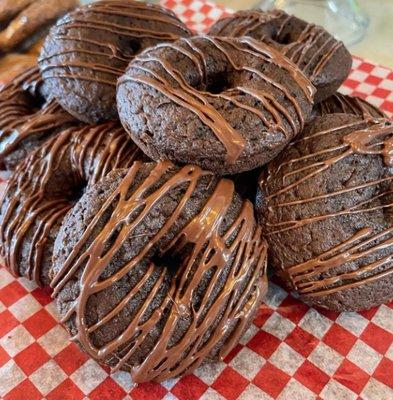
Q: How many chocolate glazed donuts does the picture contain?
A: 8